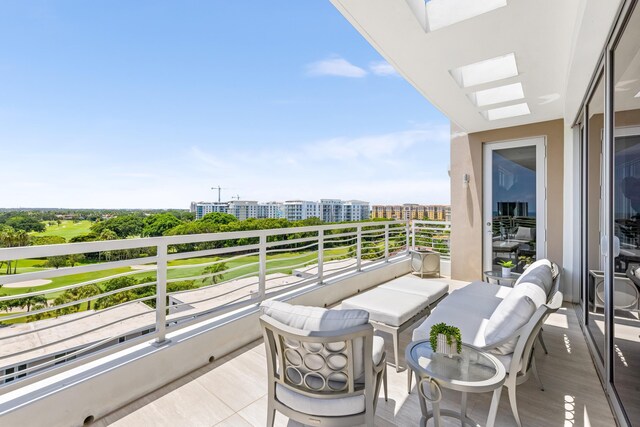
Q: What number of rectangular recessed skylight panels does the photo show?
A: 4